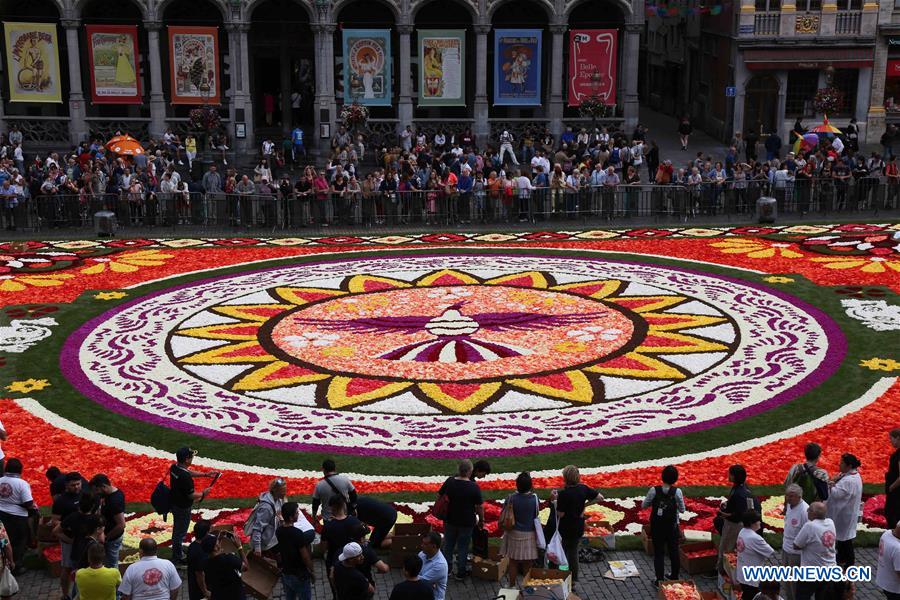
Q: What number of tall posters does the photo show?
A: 7